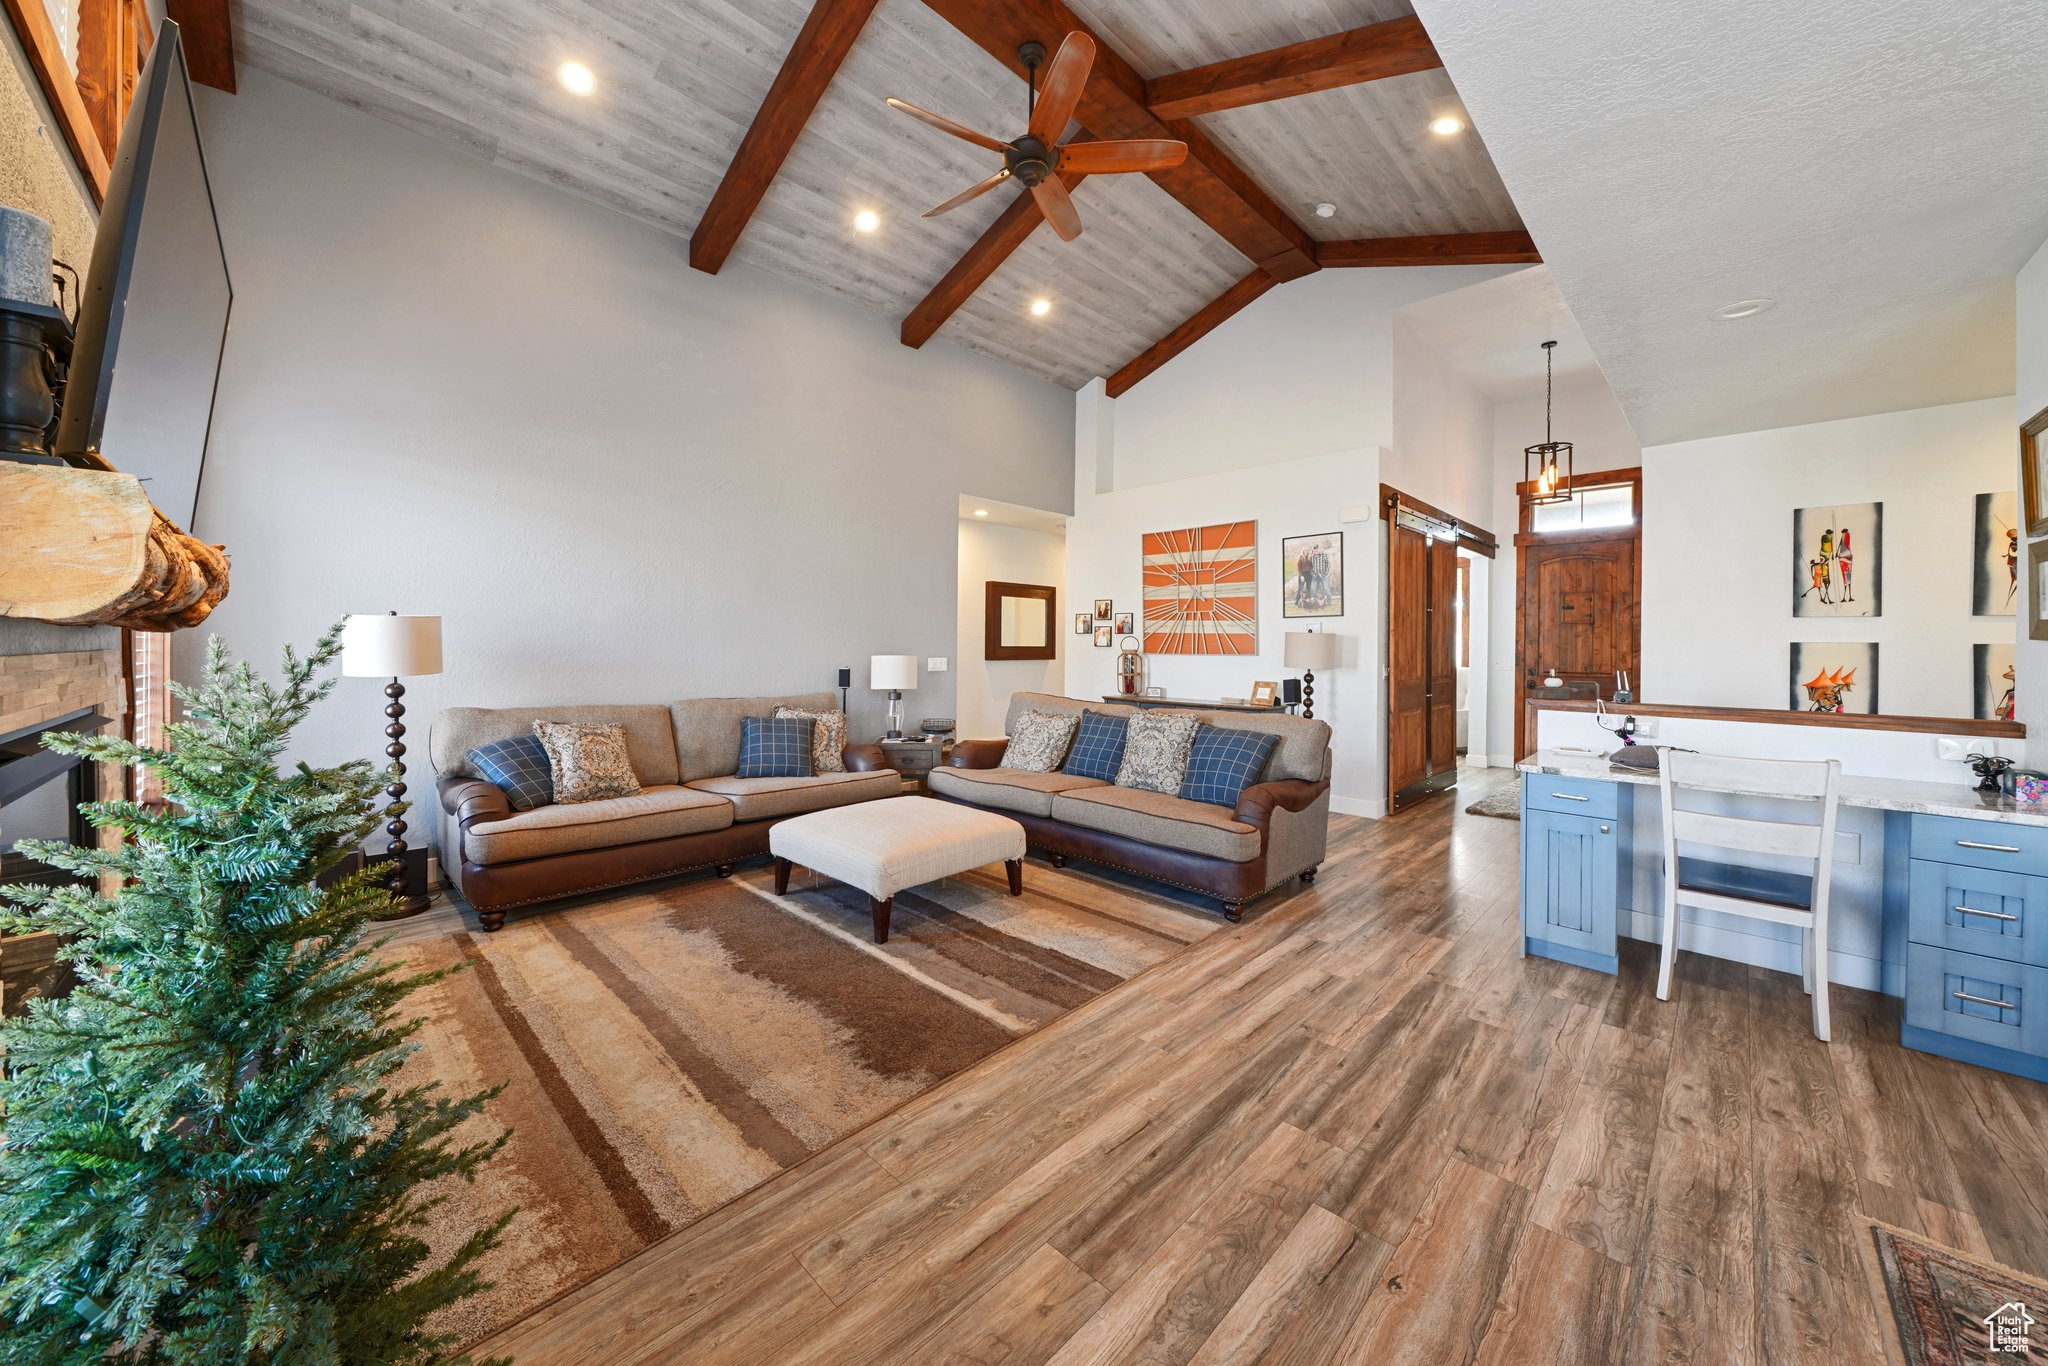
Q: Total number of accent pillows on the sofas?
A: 8